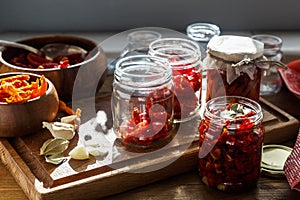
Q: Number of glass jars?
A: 7